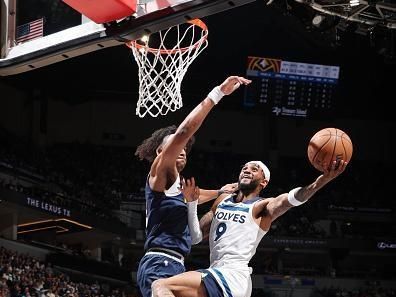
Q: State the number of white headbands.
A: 1